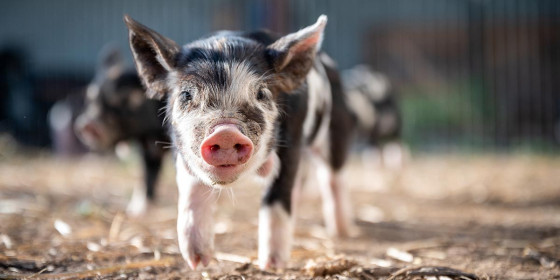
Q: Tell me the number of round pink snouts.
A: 1